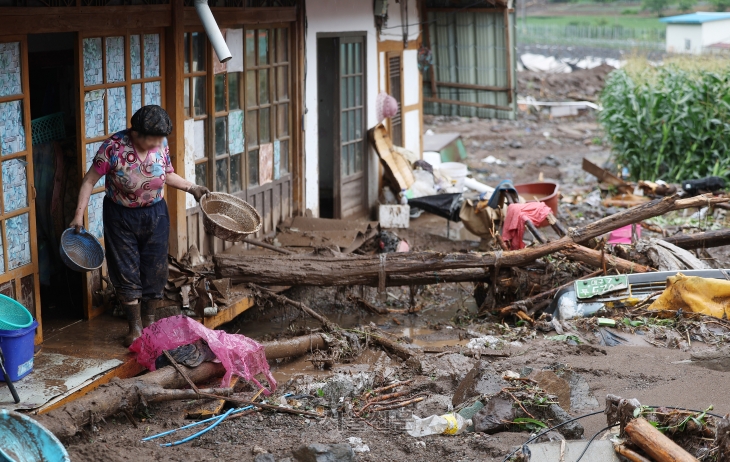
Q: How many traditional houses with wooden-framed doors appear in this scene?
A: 1